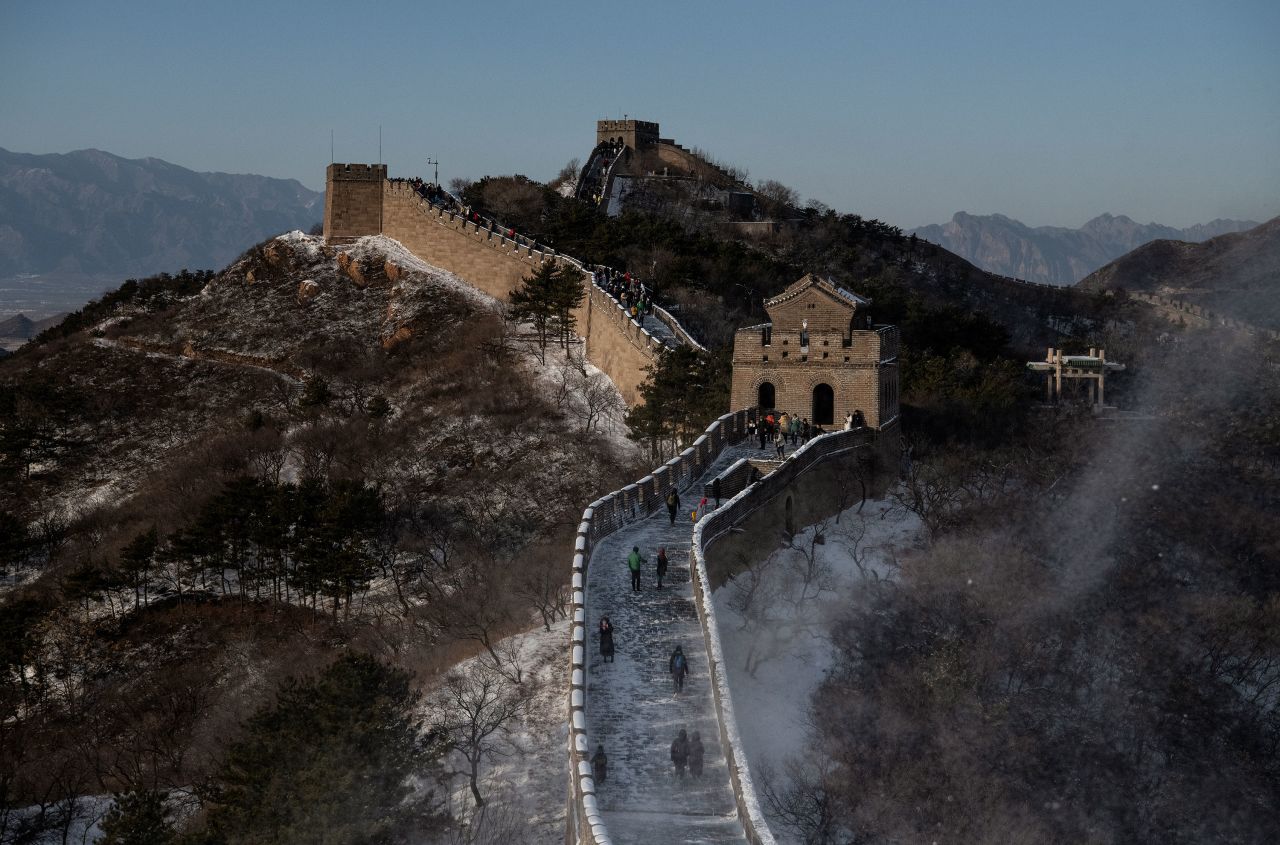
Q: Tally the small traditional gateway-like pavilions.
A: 1